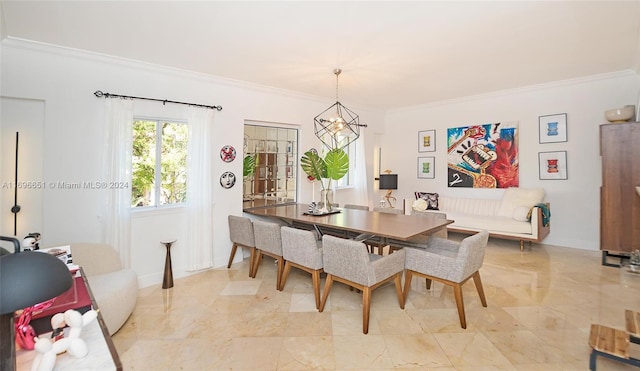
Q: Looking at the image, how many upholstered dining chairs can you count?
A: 9